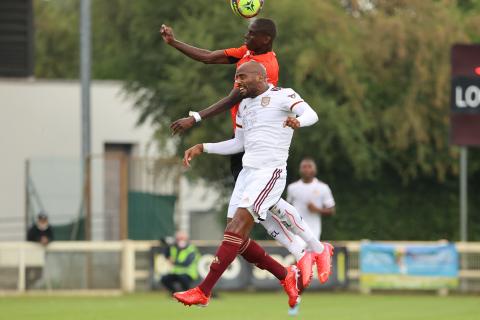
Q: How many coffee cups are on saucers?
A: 0